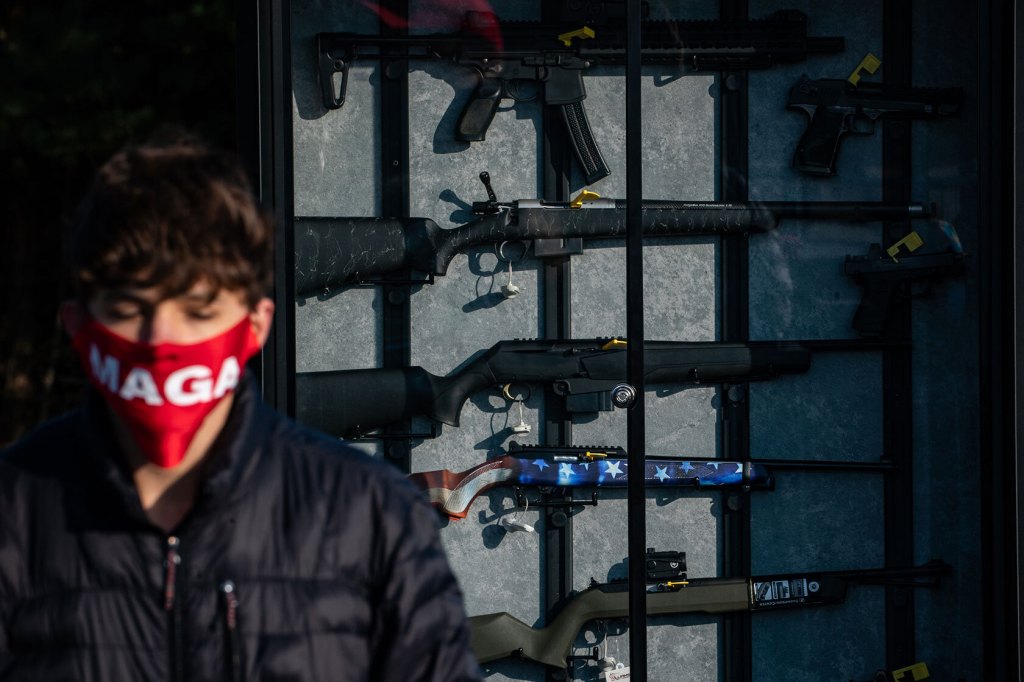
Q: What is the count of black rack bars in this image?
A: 4